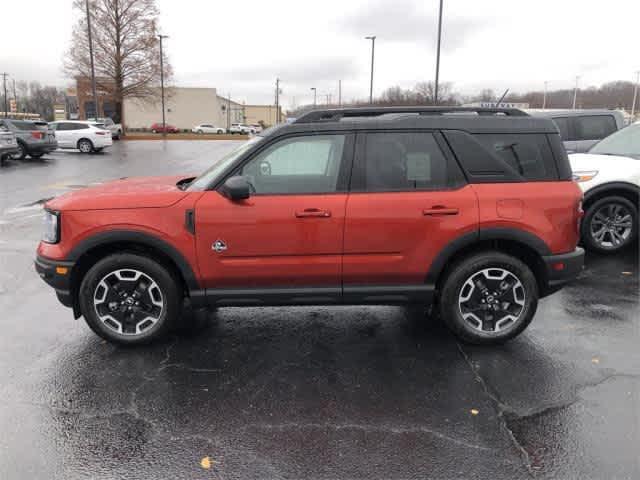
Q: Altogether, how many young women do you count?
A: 0